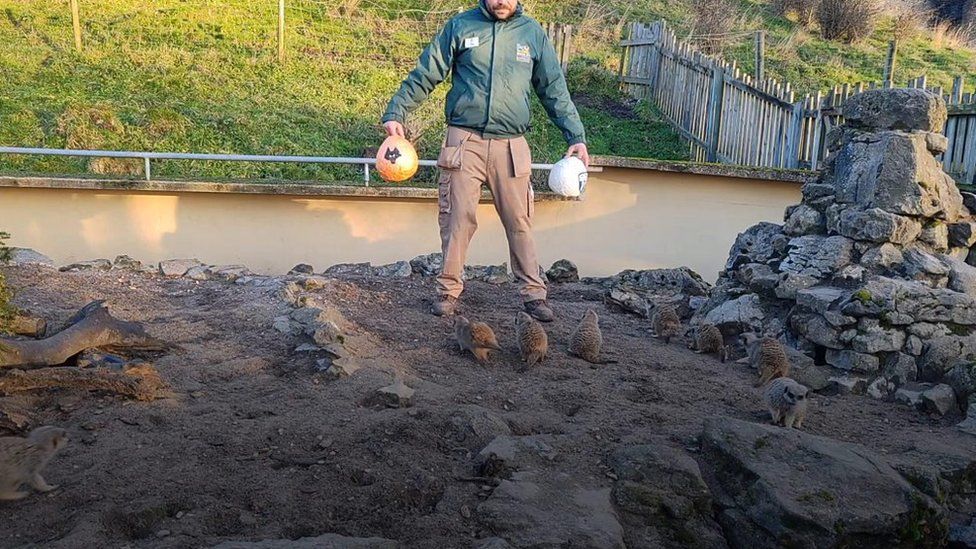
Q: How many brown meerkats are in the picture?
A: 8